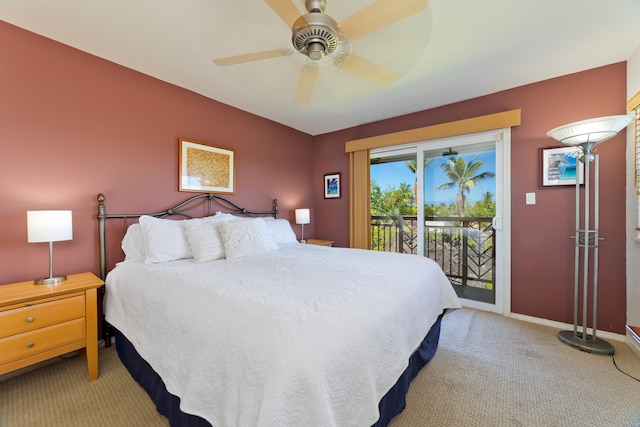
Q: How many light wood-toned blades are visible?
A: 5